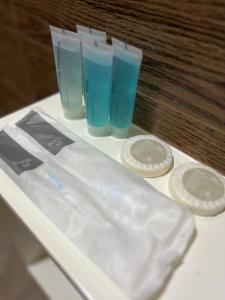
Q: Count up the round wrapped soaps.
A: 2